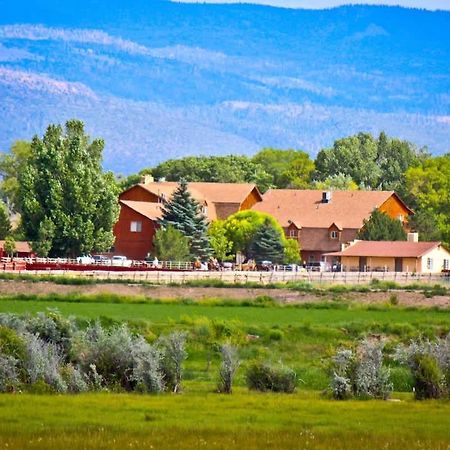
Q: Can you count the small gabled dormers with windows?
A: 2